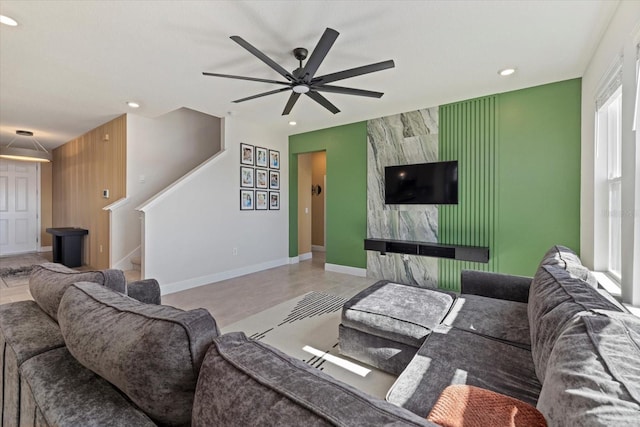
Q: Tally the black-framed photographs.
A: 9